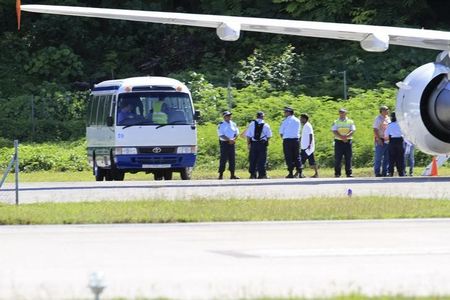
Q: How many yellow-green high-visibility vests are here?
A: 2